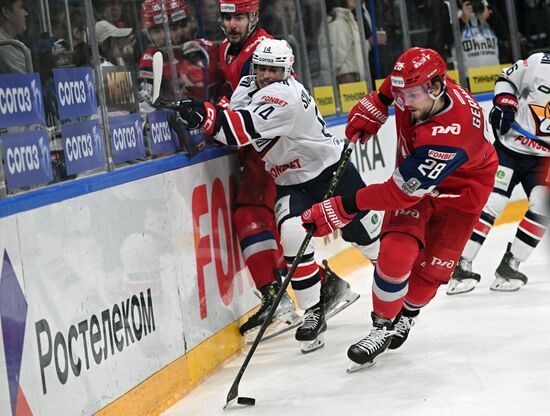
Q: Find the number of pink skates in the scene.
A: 0